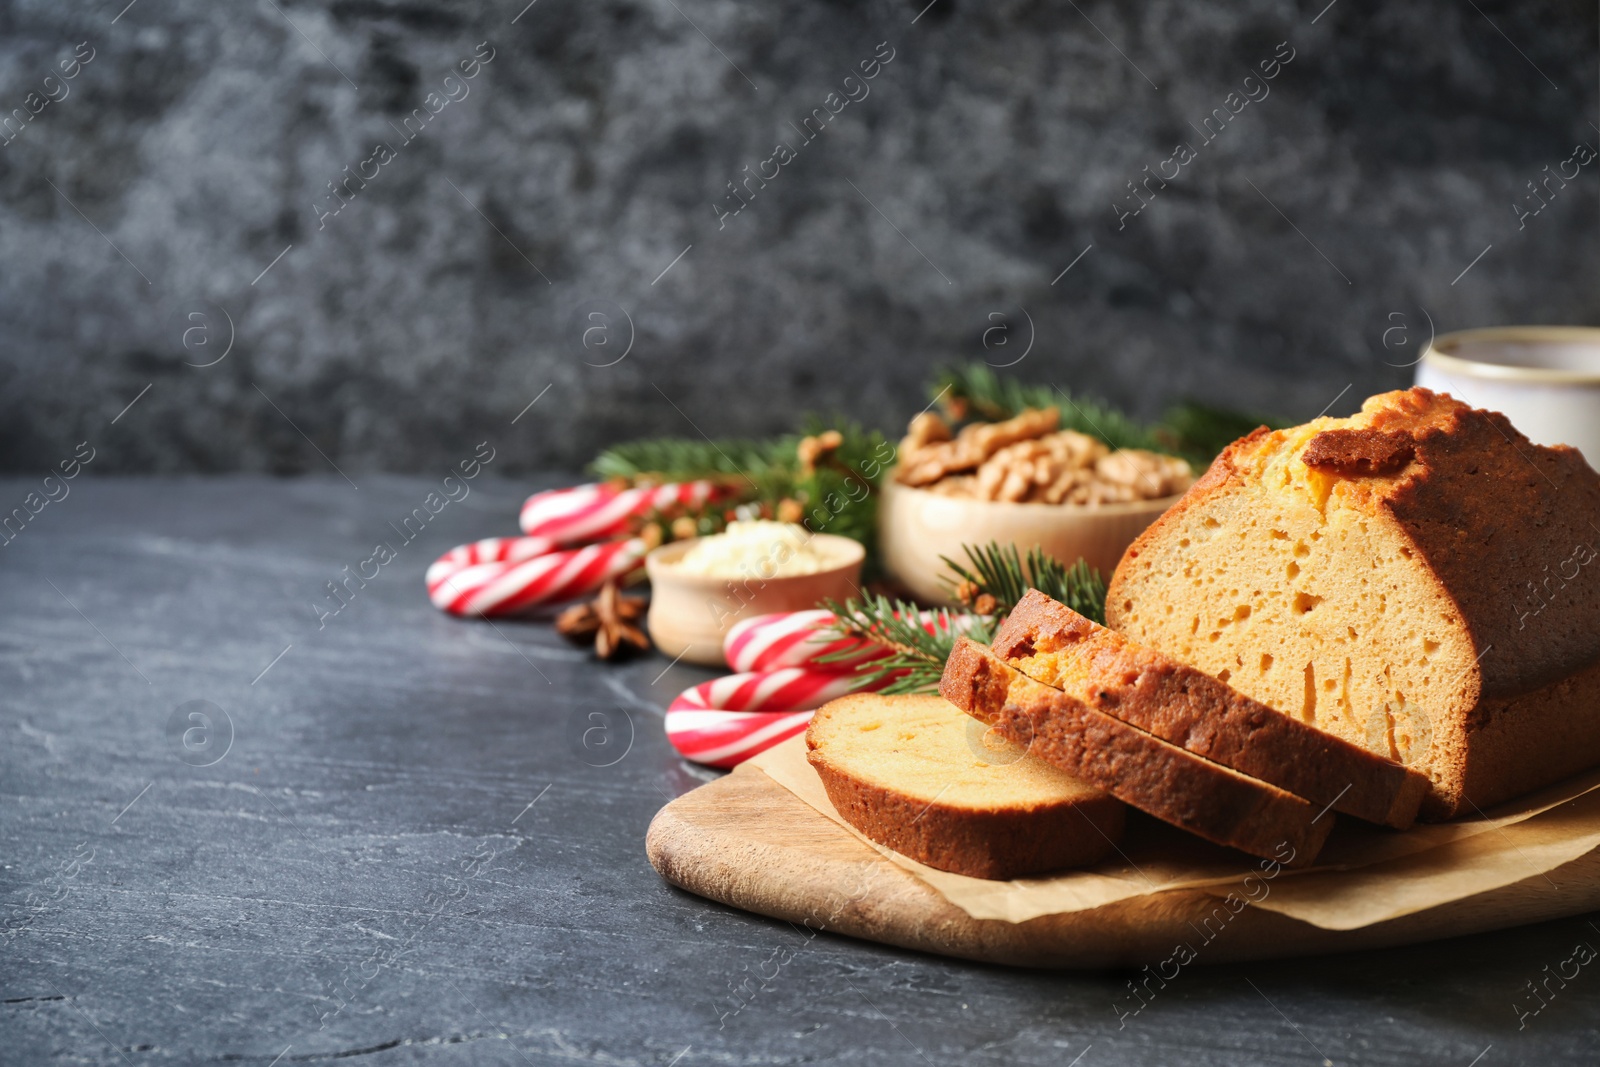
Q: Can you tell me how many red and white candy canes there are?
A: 4